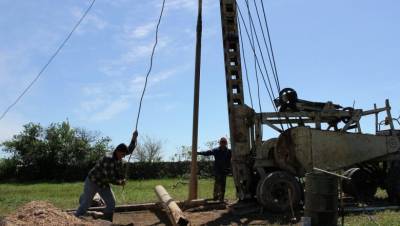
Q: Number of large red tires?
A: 0